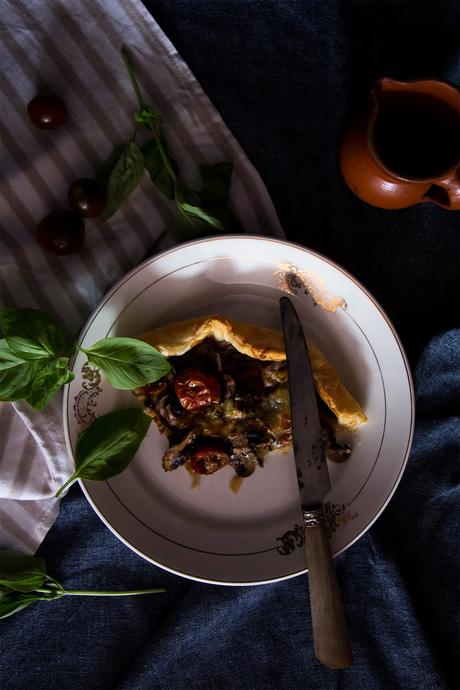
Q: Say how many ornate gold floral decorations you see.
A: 3